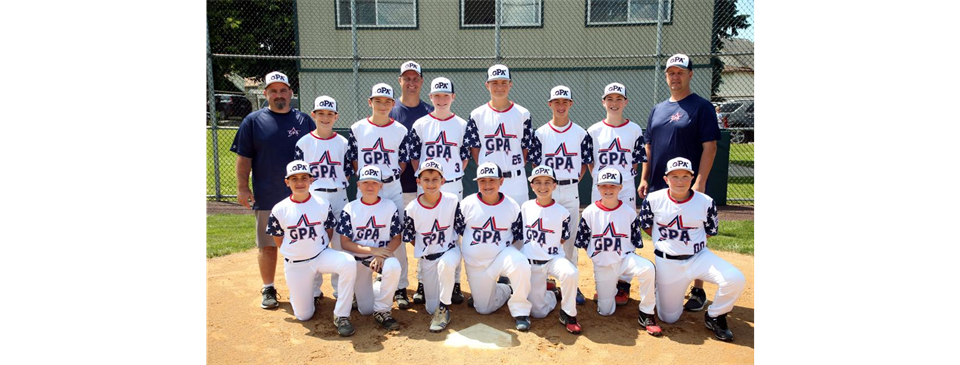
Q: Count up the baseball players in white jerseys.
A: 13